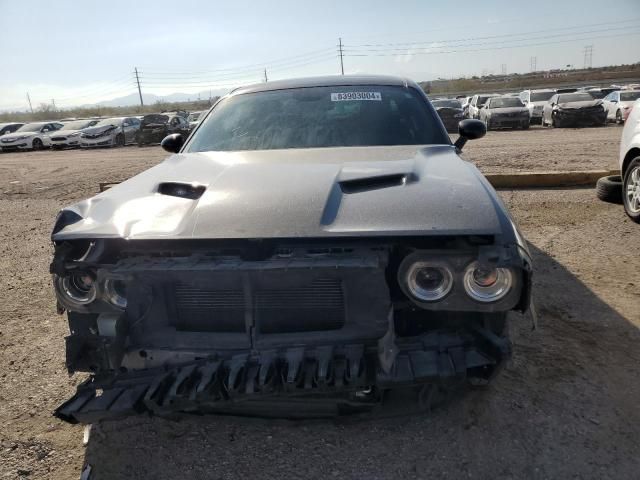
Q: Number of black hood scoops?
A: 2